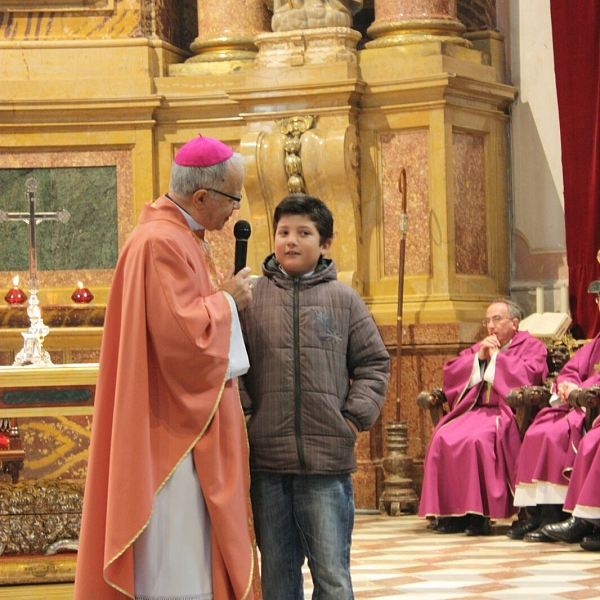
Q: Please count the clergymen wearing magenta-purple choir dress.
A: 3